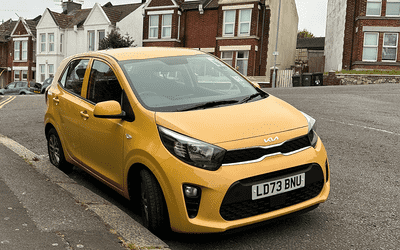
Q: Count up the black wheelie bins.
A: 3